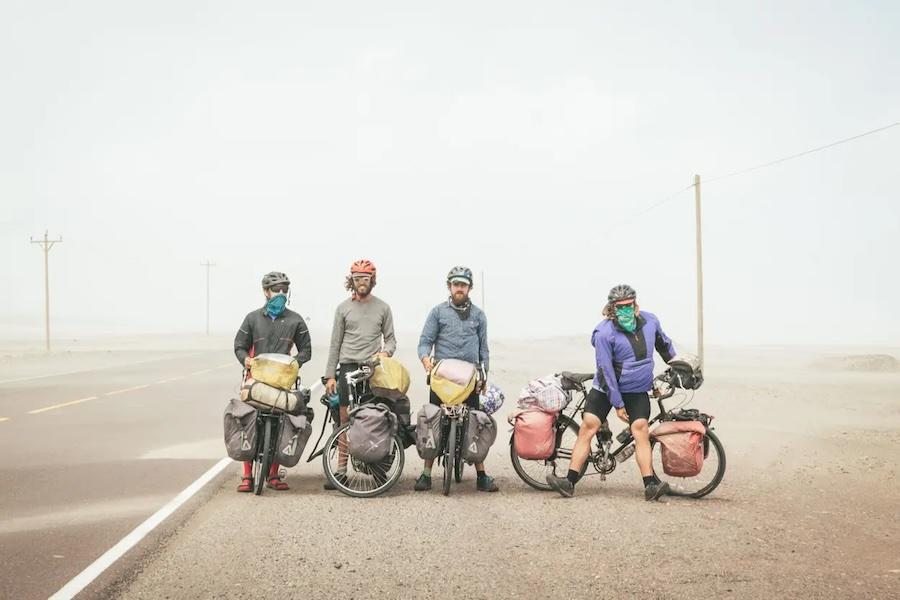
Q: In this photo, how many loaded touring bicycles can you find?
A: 4